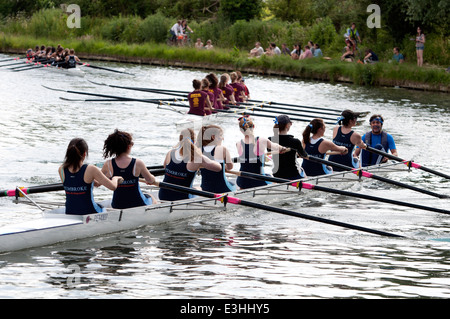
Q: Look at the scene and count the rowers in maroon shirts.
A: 8